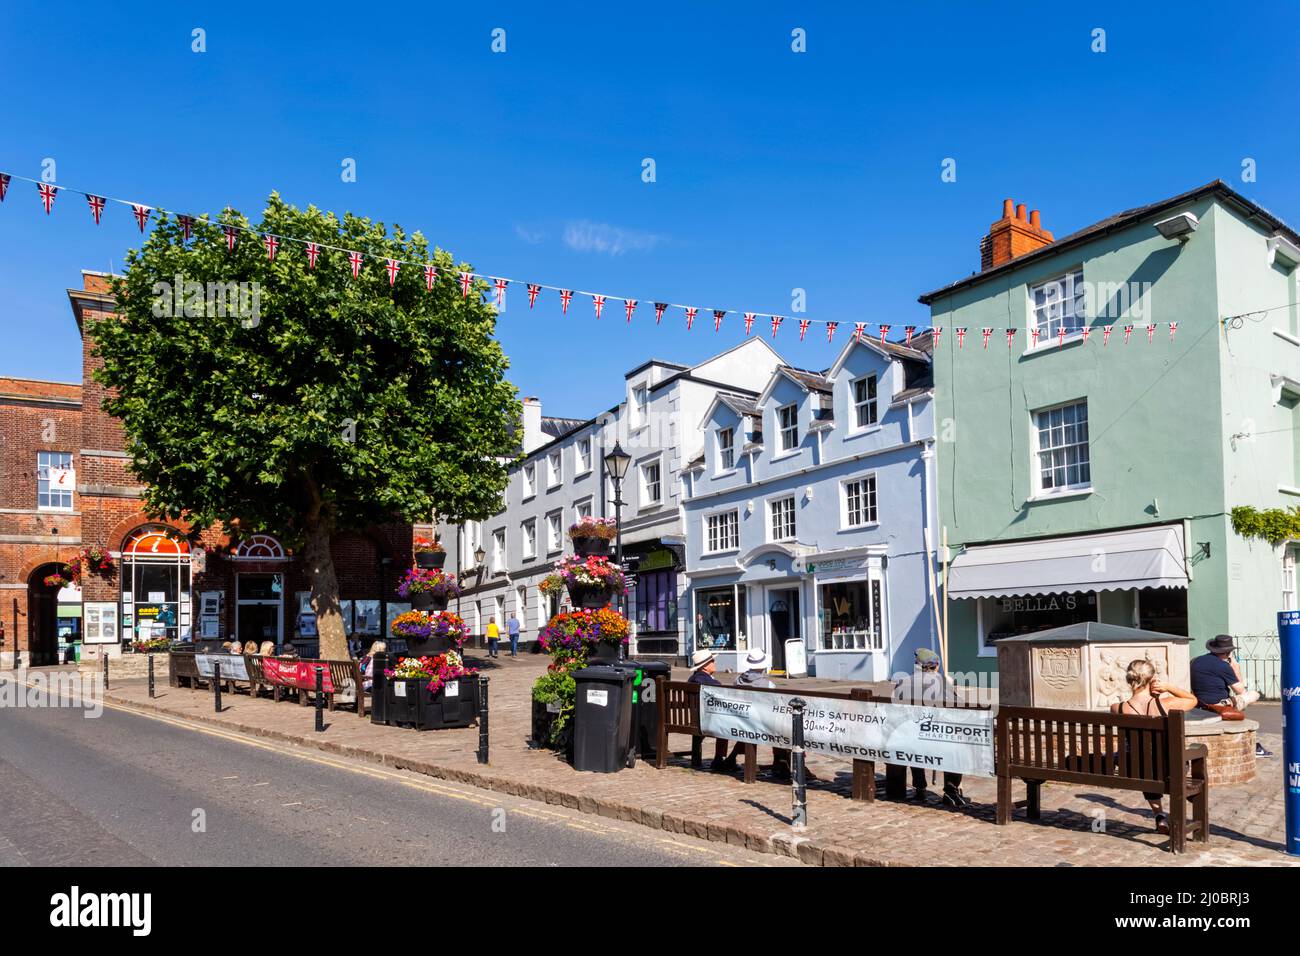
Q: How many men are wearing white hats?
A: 2